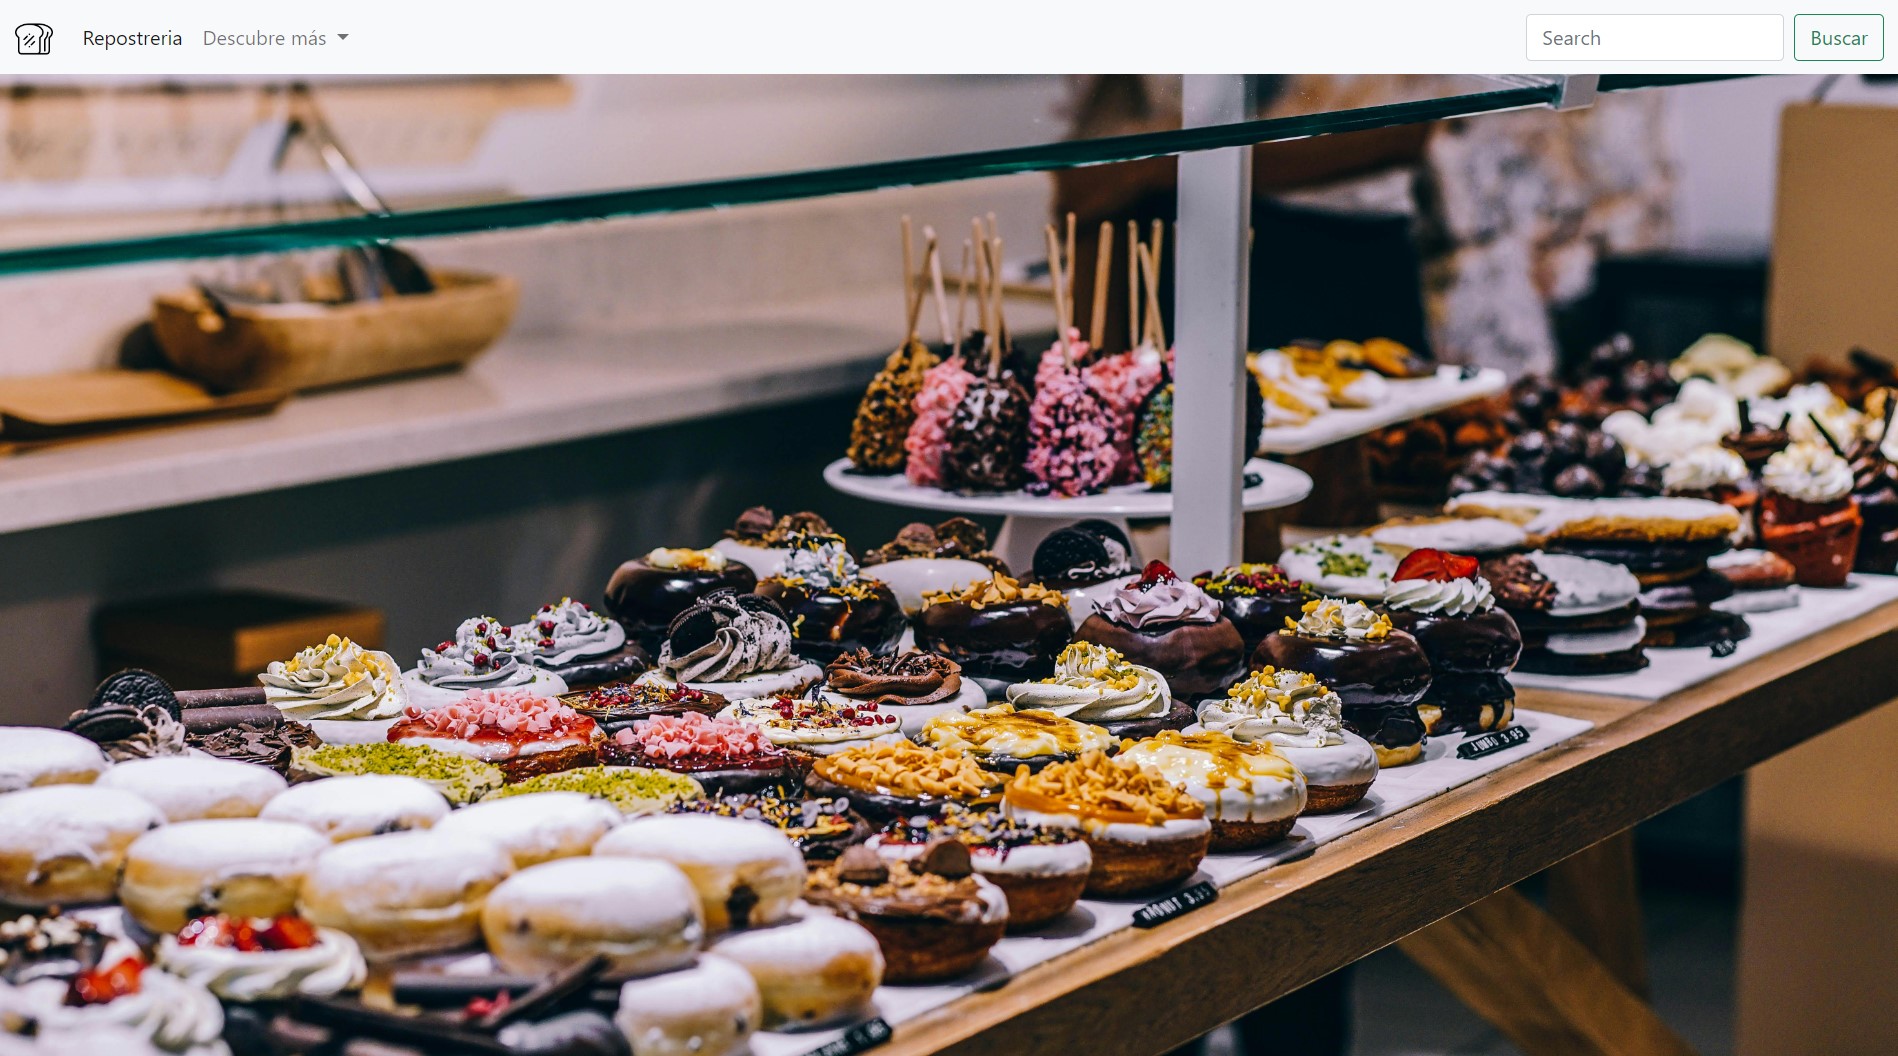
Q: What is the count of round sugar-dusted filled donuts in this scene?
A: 11